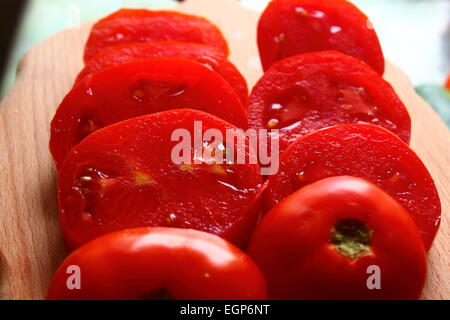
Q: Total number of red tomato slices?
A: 9